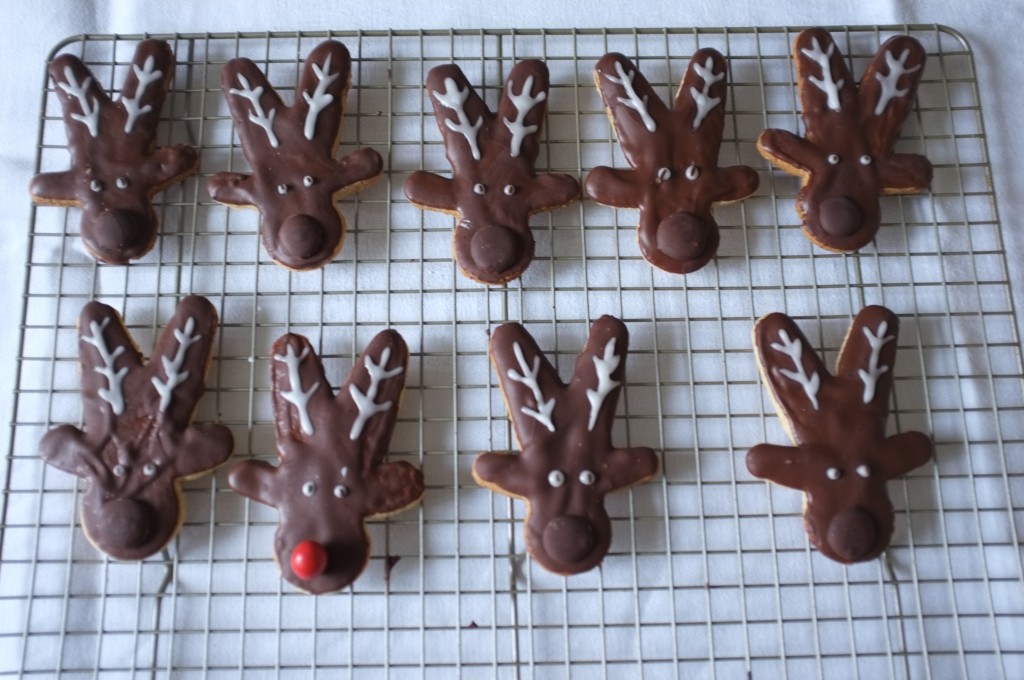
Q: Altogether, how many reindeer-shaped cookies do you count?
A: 9